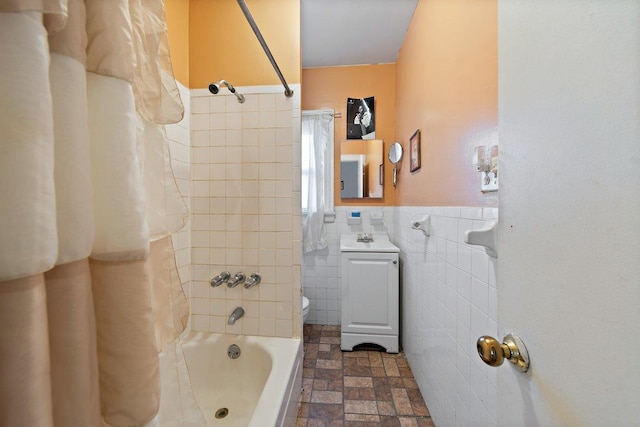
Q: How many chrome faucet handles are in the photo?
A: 3